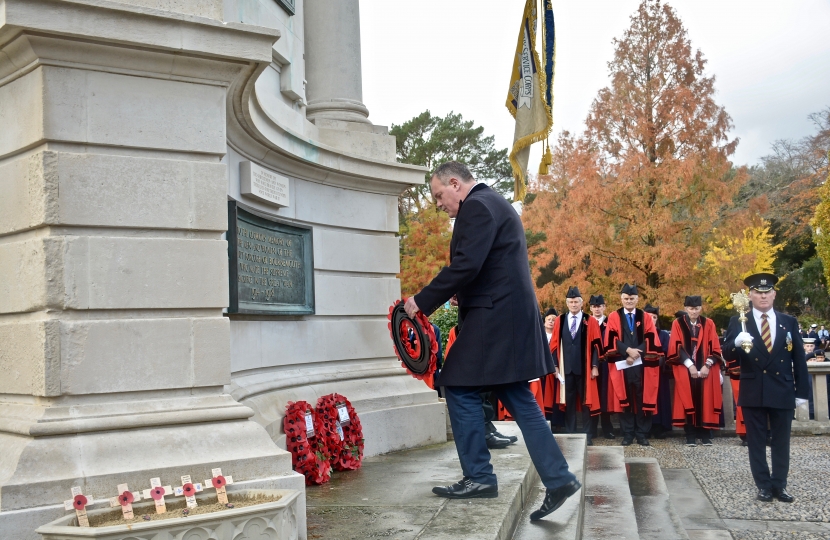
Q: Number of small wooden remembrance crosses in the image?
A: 5